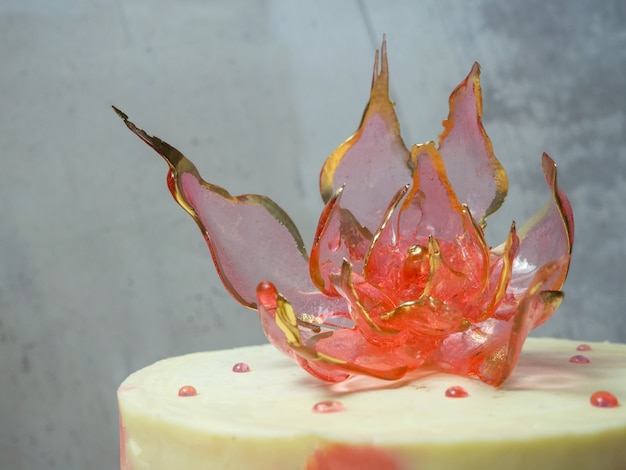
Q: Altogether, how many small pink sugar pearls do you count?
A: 7